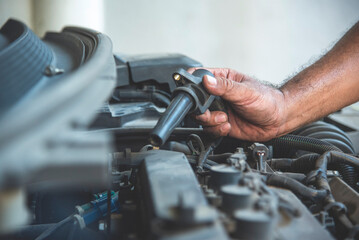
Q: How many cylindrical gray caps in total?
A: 3